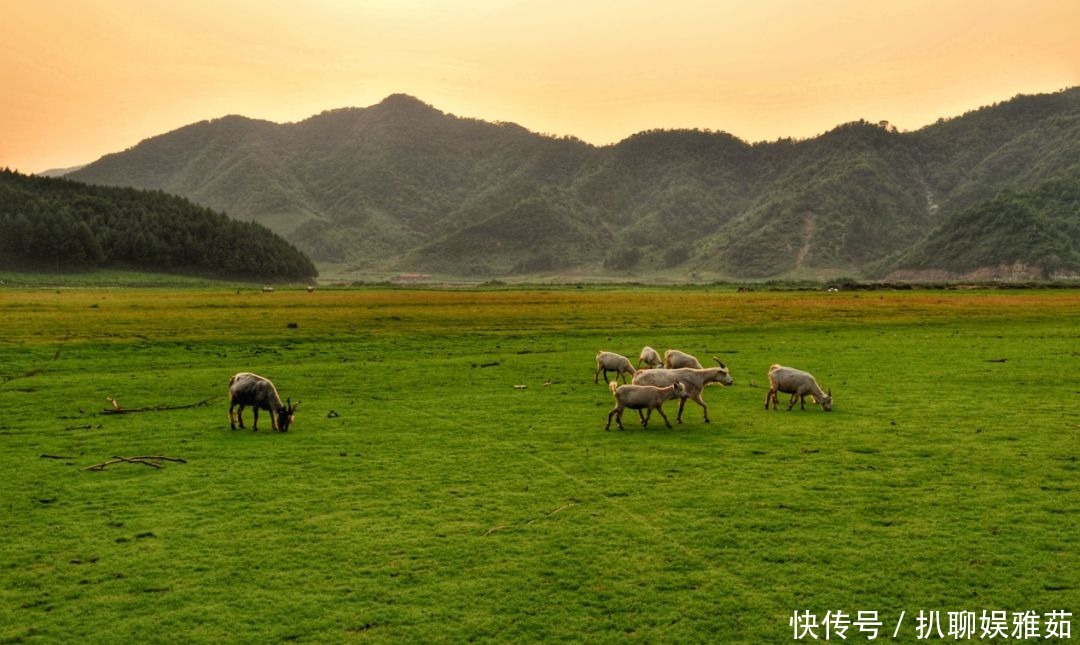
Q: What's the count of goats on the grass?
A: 7